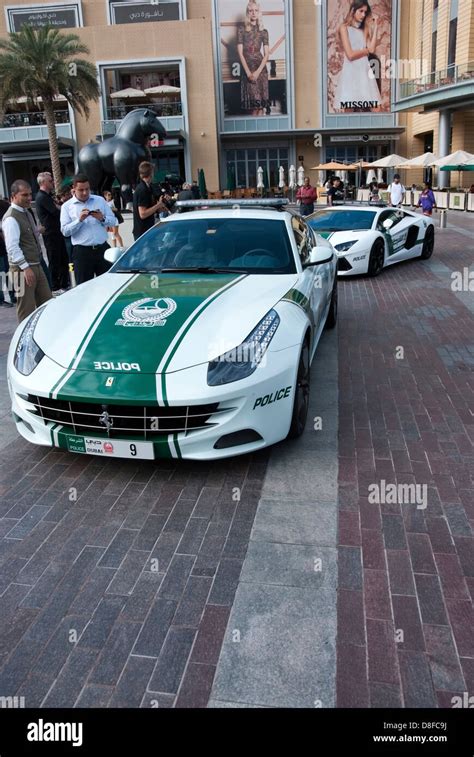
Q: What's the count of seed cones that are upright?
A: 0